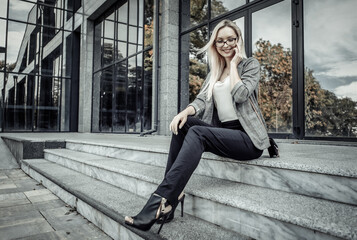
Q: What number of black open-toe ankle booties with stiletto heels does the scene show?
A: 2